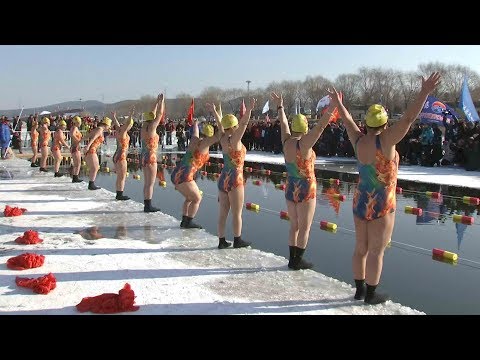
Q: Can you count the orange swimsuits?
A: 11